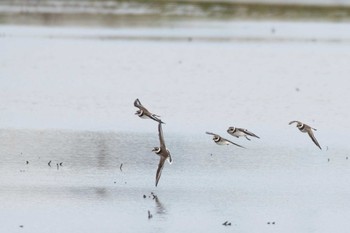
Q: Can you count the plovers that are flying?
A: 5